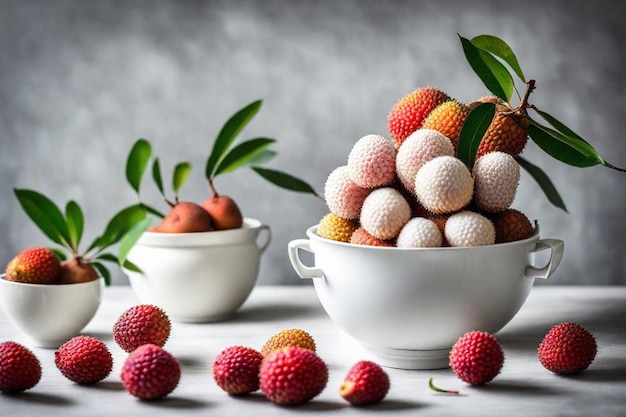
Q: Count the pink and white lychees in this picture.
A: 8